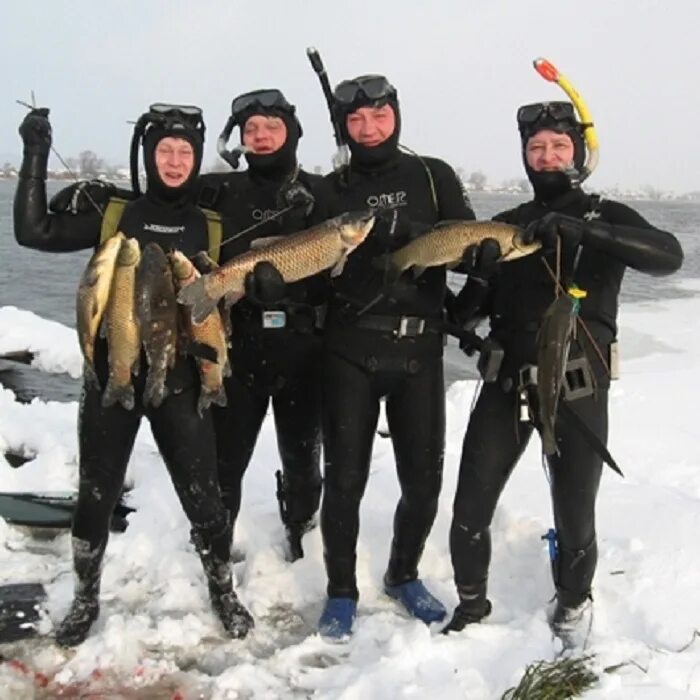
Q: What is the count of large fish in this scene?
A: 7